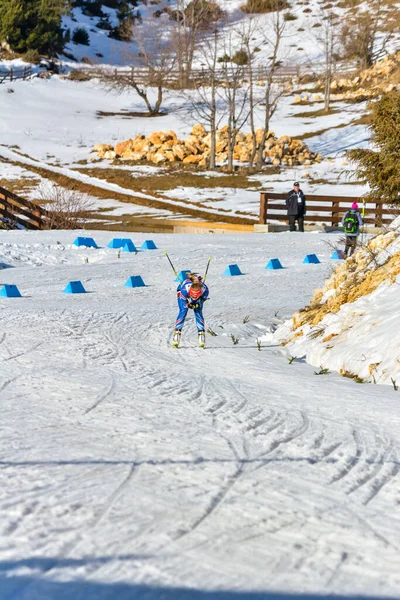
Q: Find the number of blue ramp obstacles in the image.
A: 12